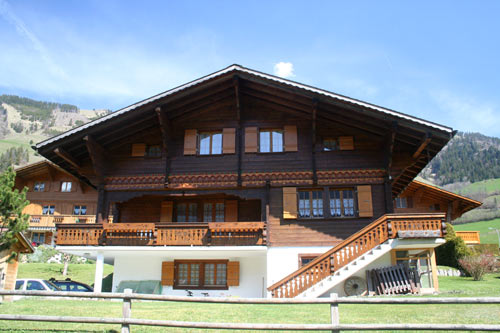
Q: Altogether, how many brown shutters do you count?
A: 12